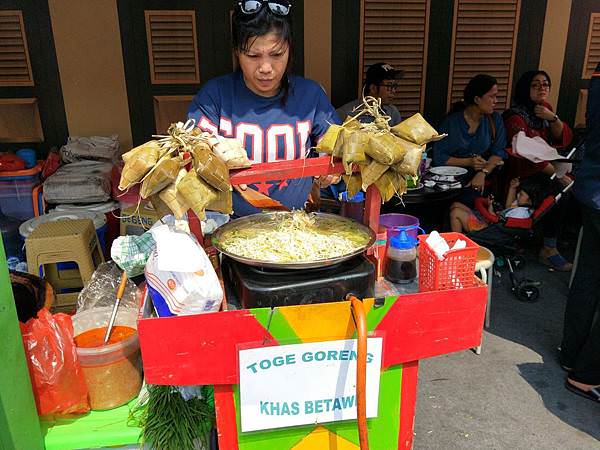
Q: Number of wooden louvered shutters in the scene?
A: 5